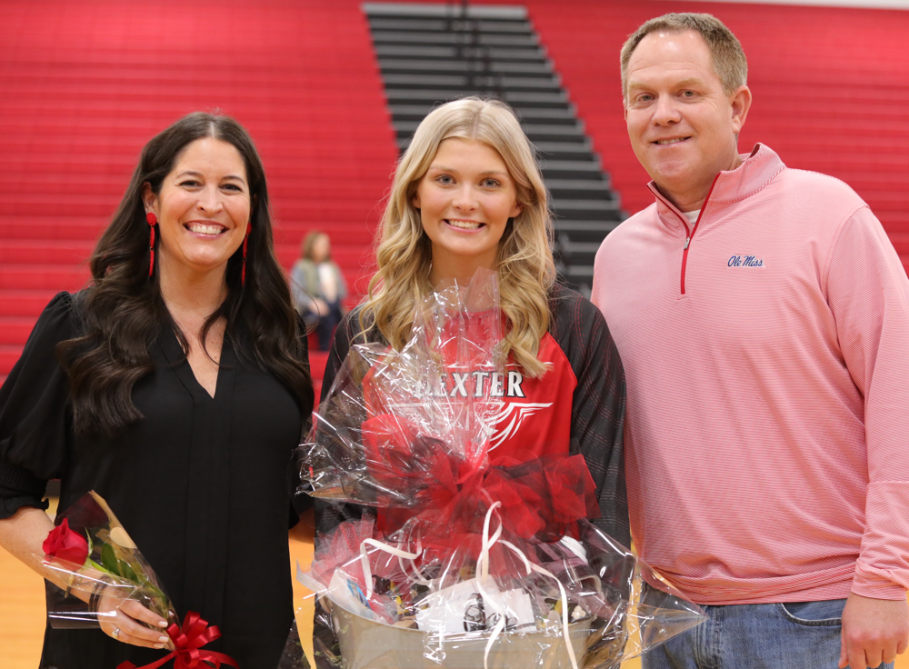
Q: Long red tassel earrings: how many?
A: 2